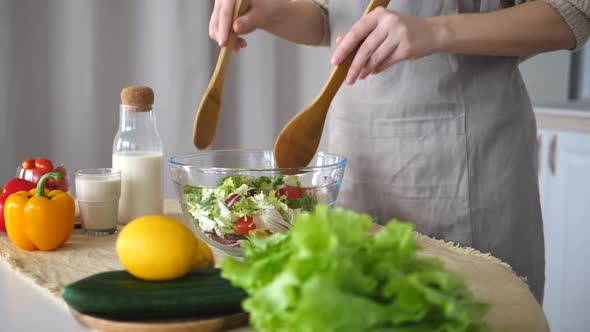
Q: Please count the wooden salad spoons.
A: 2